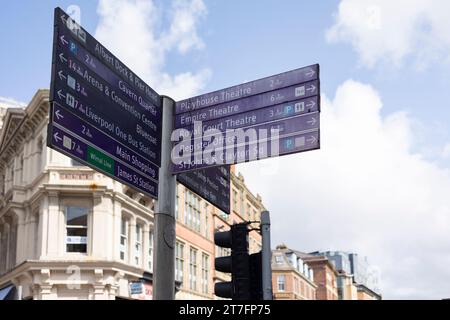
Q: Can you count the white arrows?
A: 12